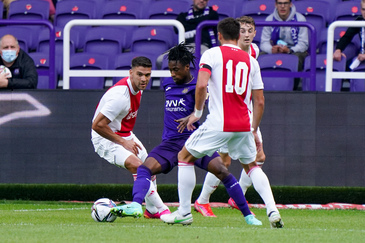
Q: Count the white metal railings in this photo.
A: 2